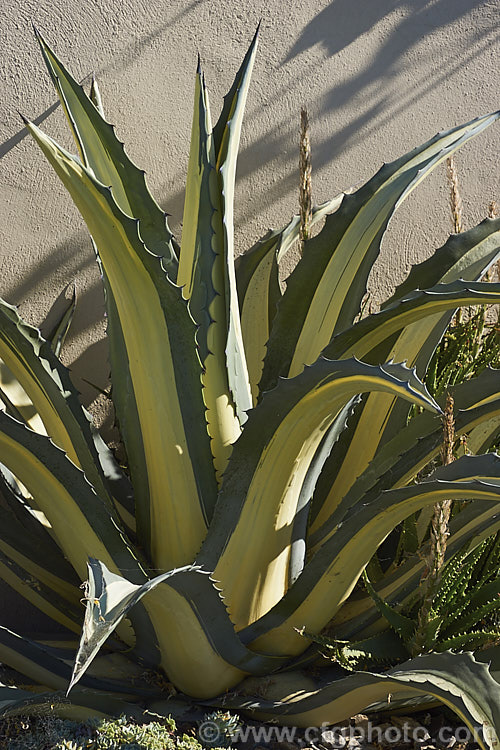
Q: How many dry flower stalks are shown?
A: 4